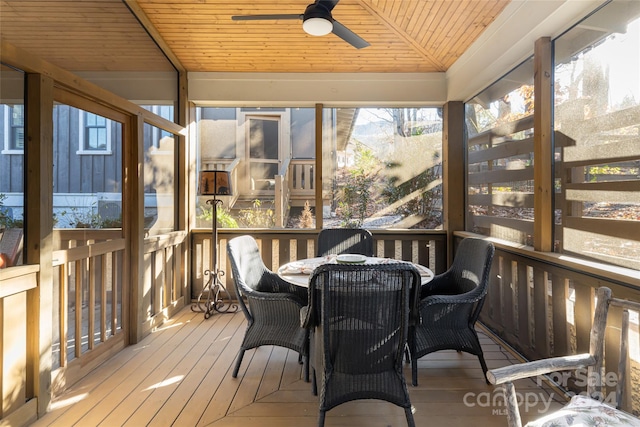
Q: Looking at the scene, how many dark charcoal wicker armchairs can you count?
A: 4